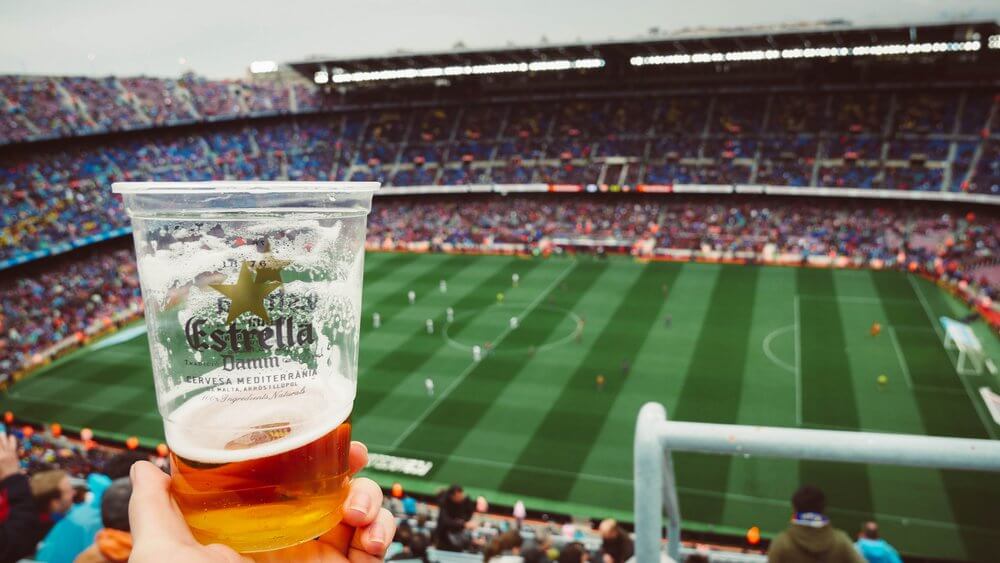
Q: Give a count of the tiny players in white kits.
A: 9